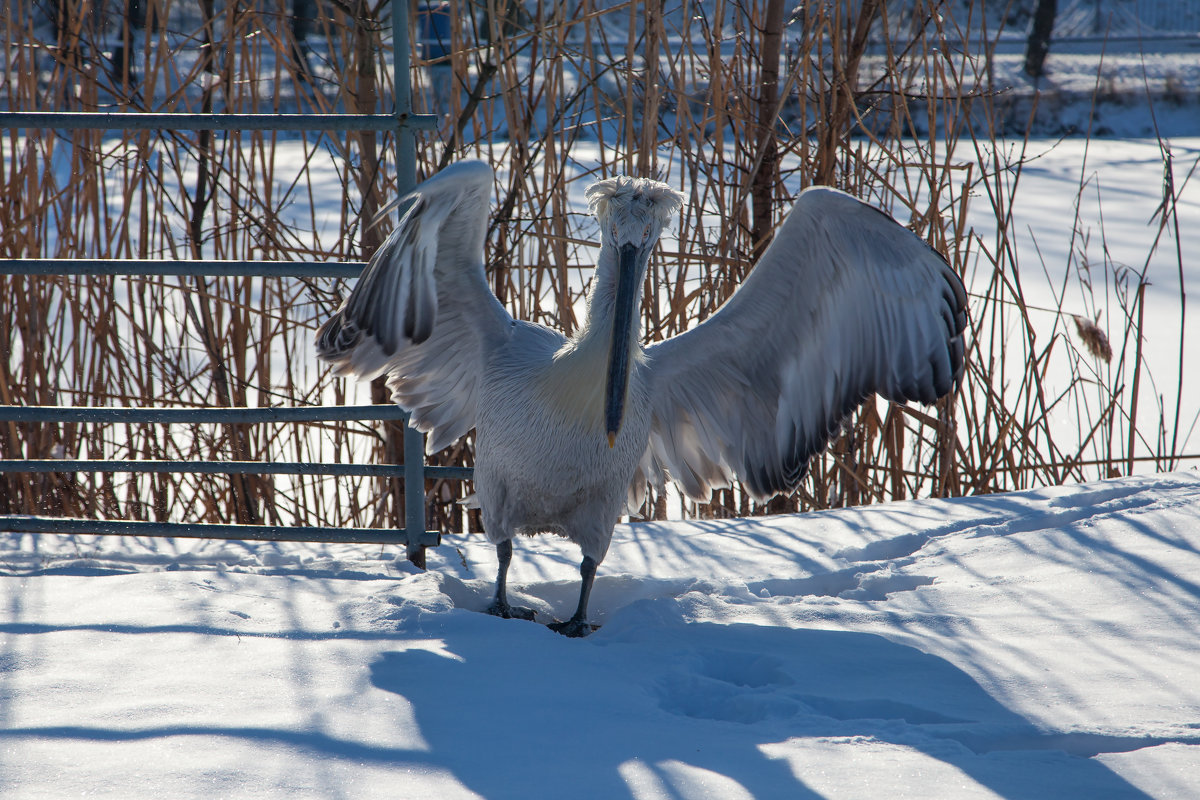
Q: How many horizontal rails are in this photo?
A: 5